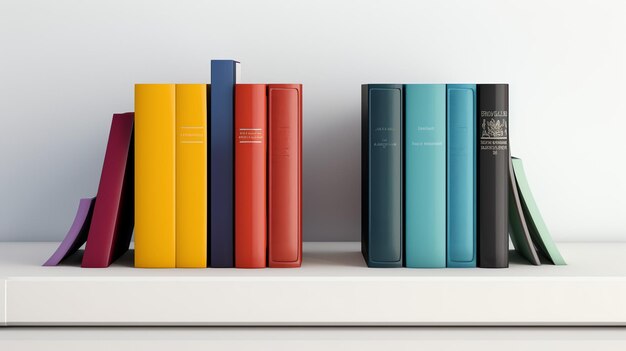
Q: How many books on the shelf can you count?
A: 13